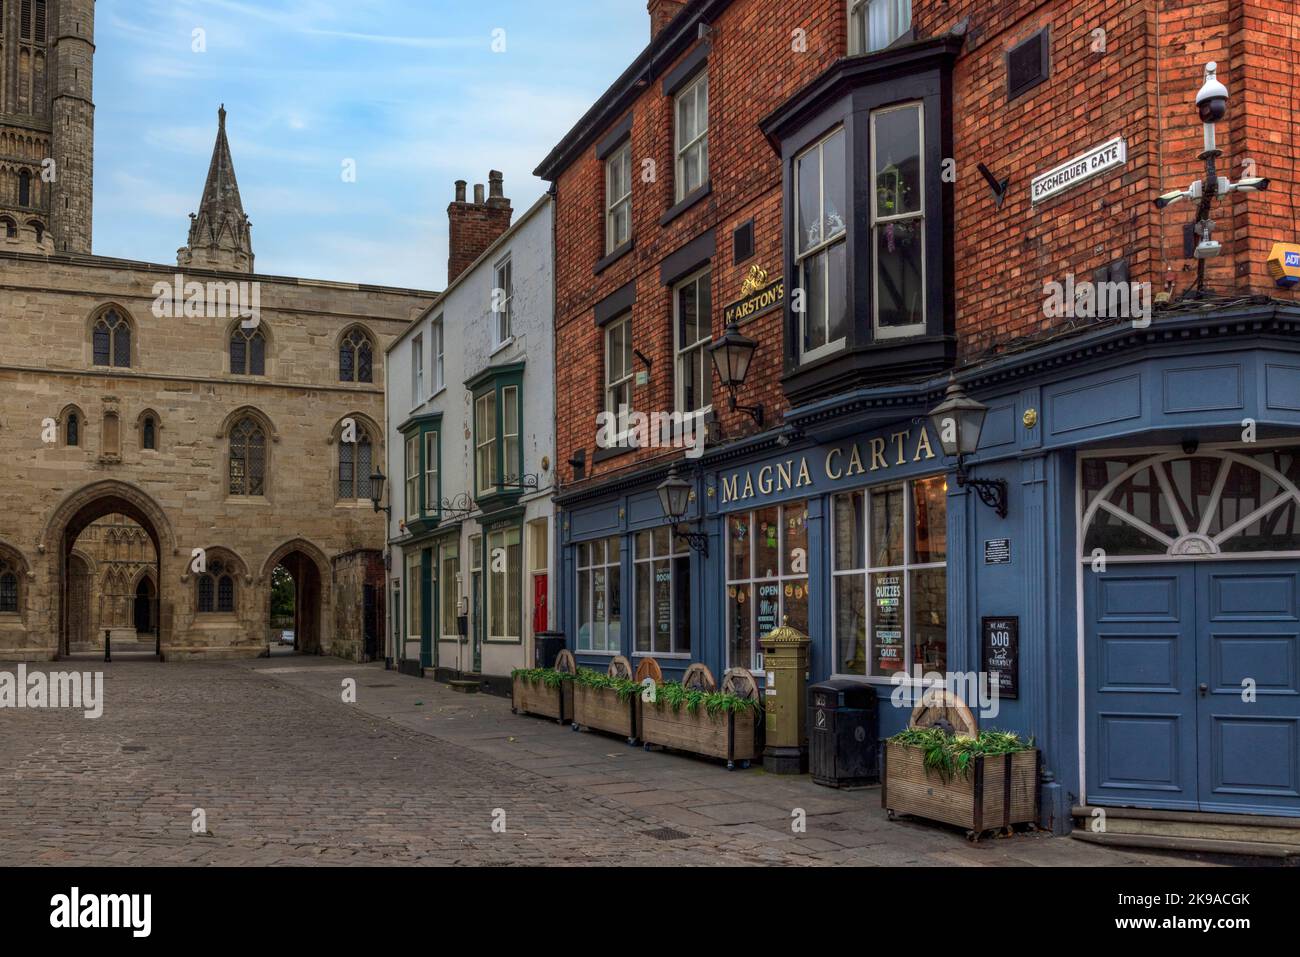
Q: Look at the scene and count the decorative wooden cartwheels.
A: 6